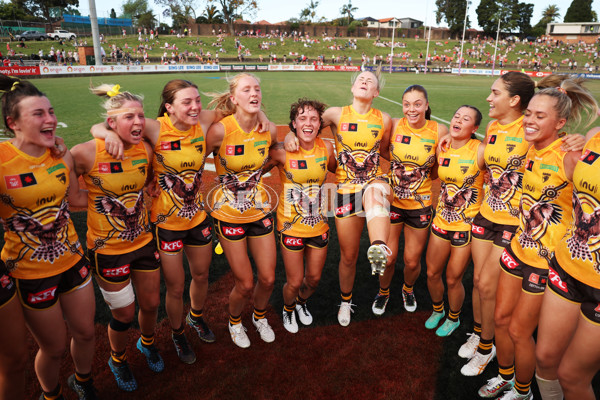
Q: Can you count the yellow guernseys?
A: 11